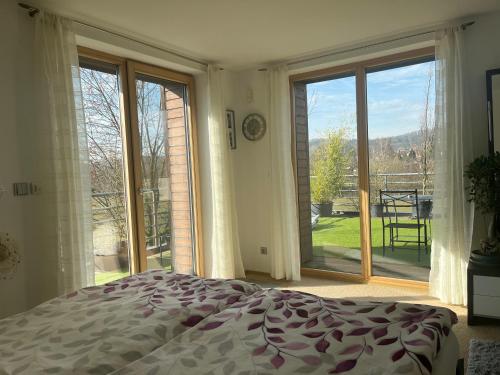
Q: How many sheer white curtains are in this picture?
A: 4